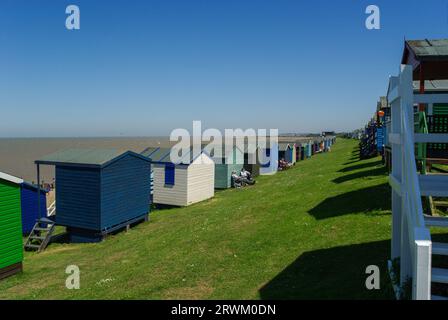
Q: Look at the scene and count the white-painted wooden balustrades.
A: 1